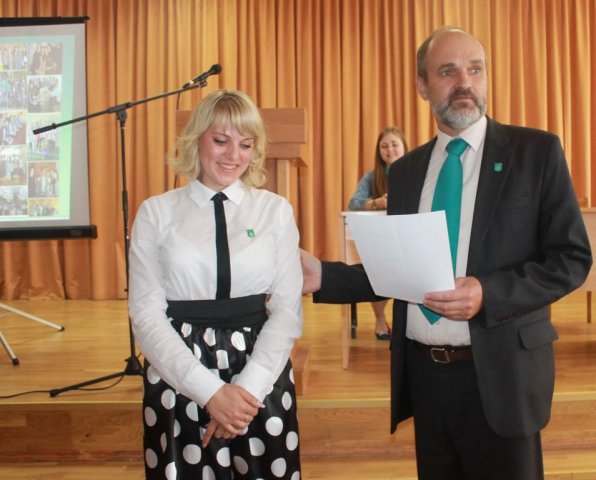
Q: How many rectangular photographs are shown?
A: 10